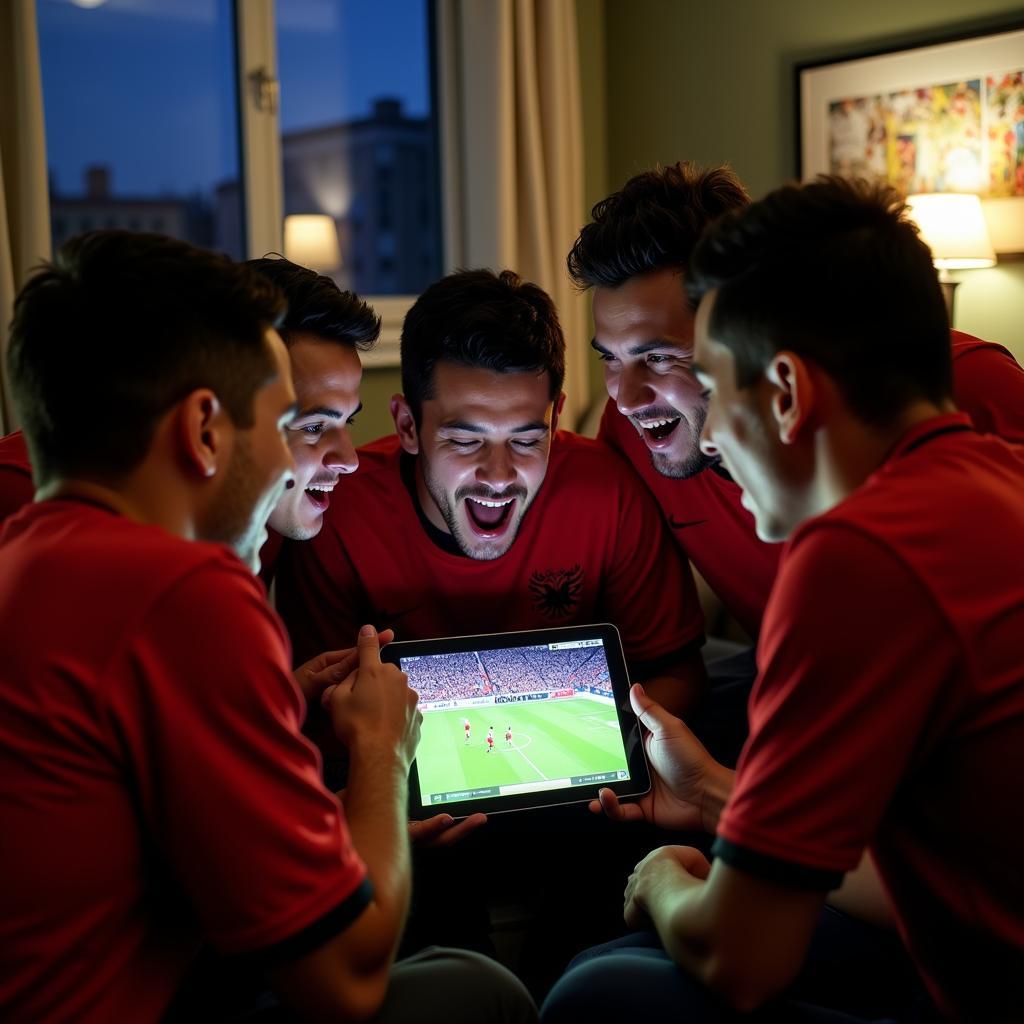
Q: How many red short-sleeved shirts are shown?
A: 5